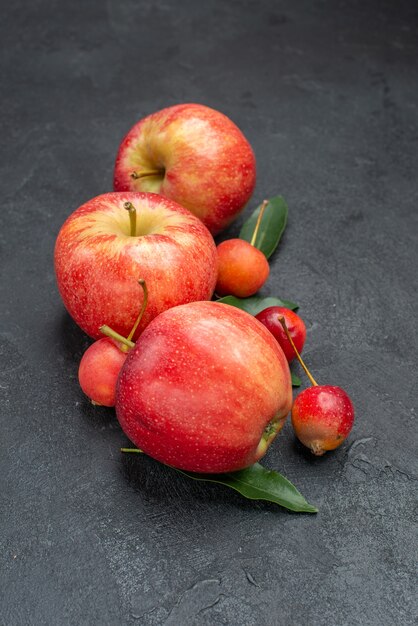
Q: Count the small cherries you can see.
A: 4